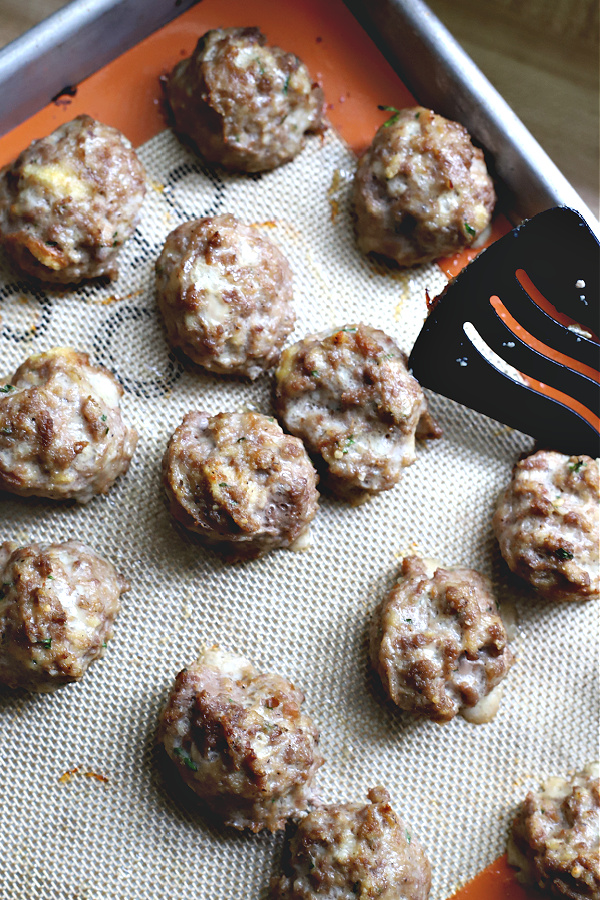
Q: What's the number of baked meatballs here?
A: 13